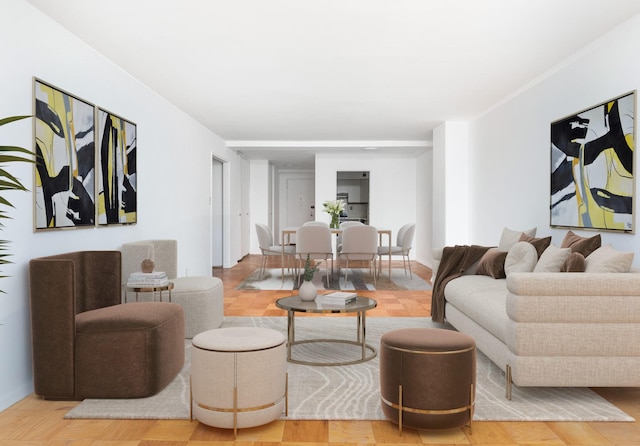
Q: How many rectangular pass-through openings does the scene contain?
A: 1